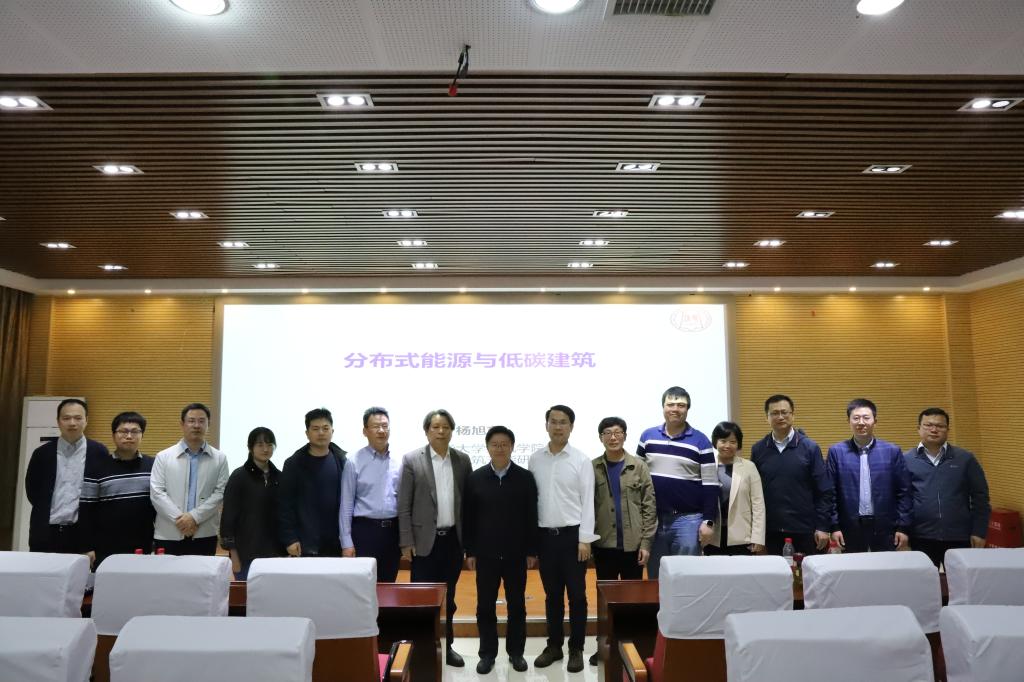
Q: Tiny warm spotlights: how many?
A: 12